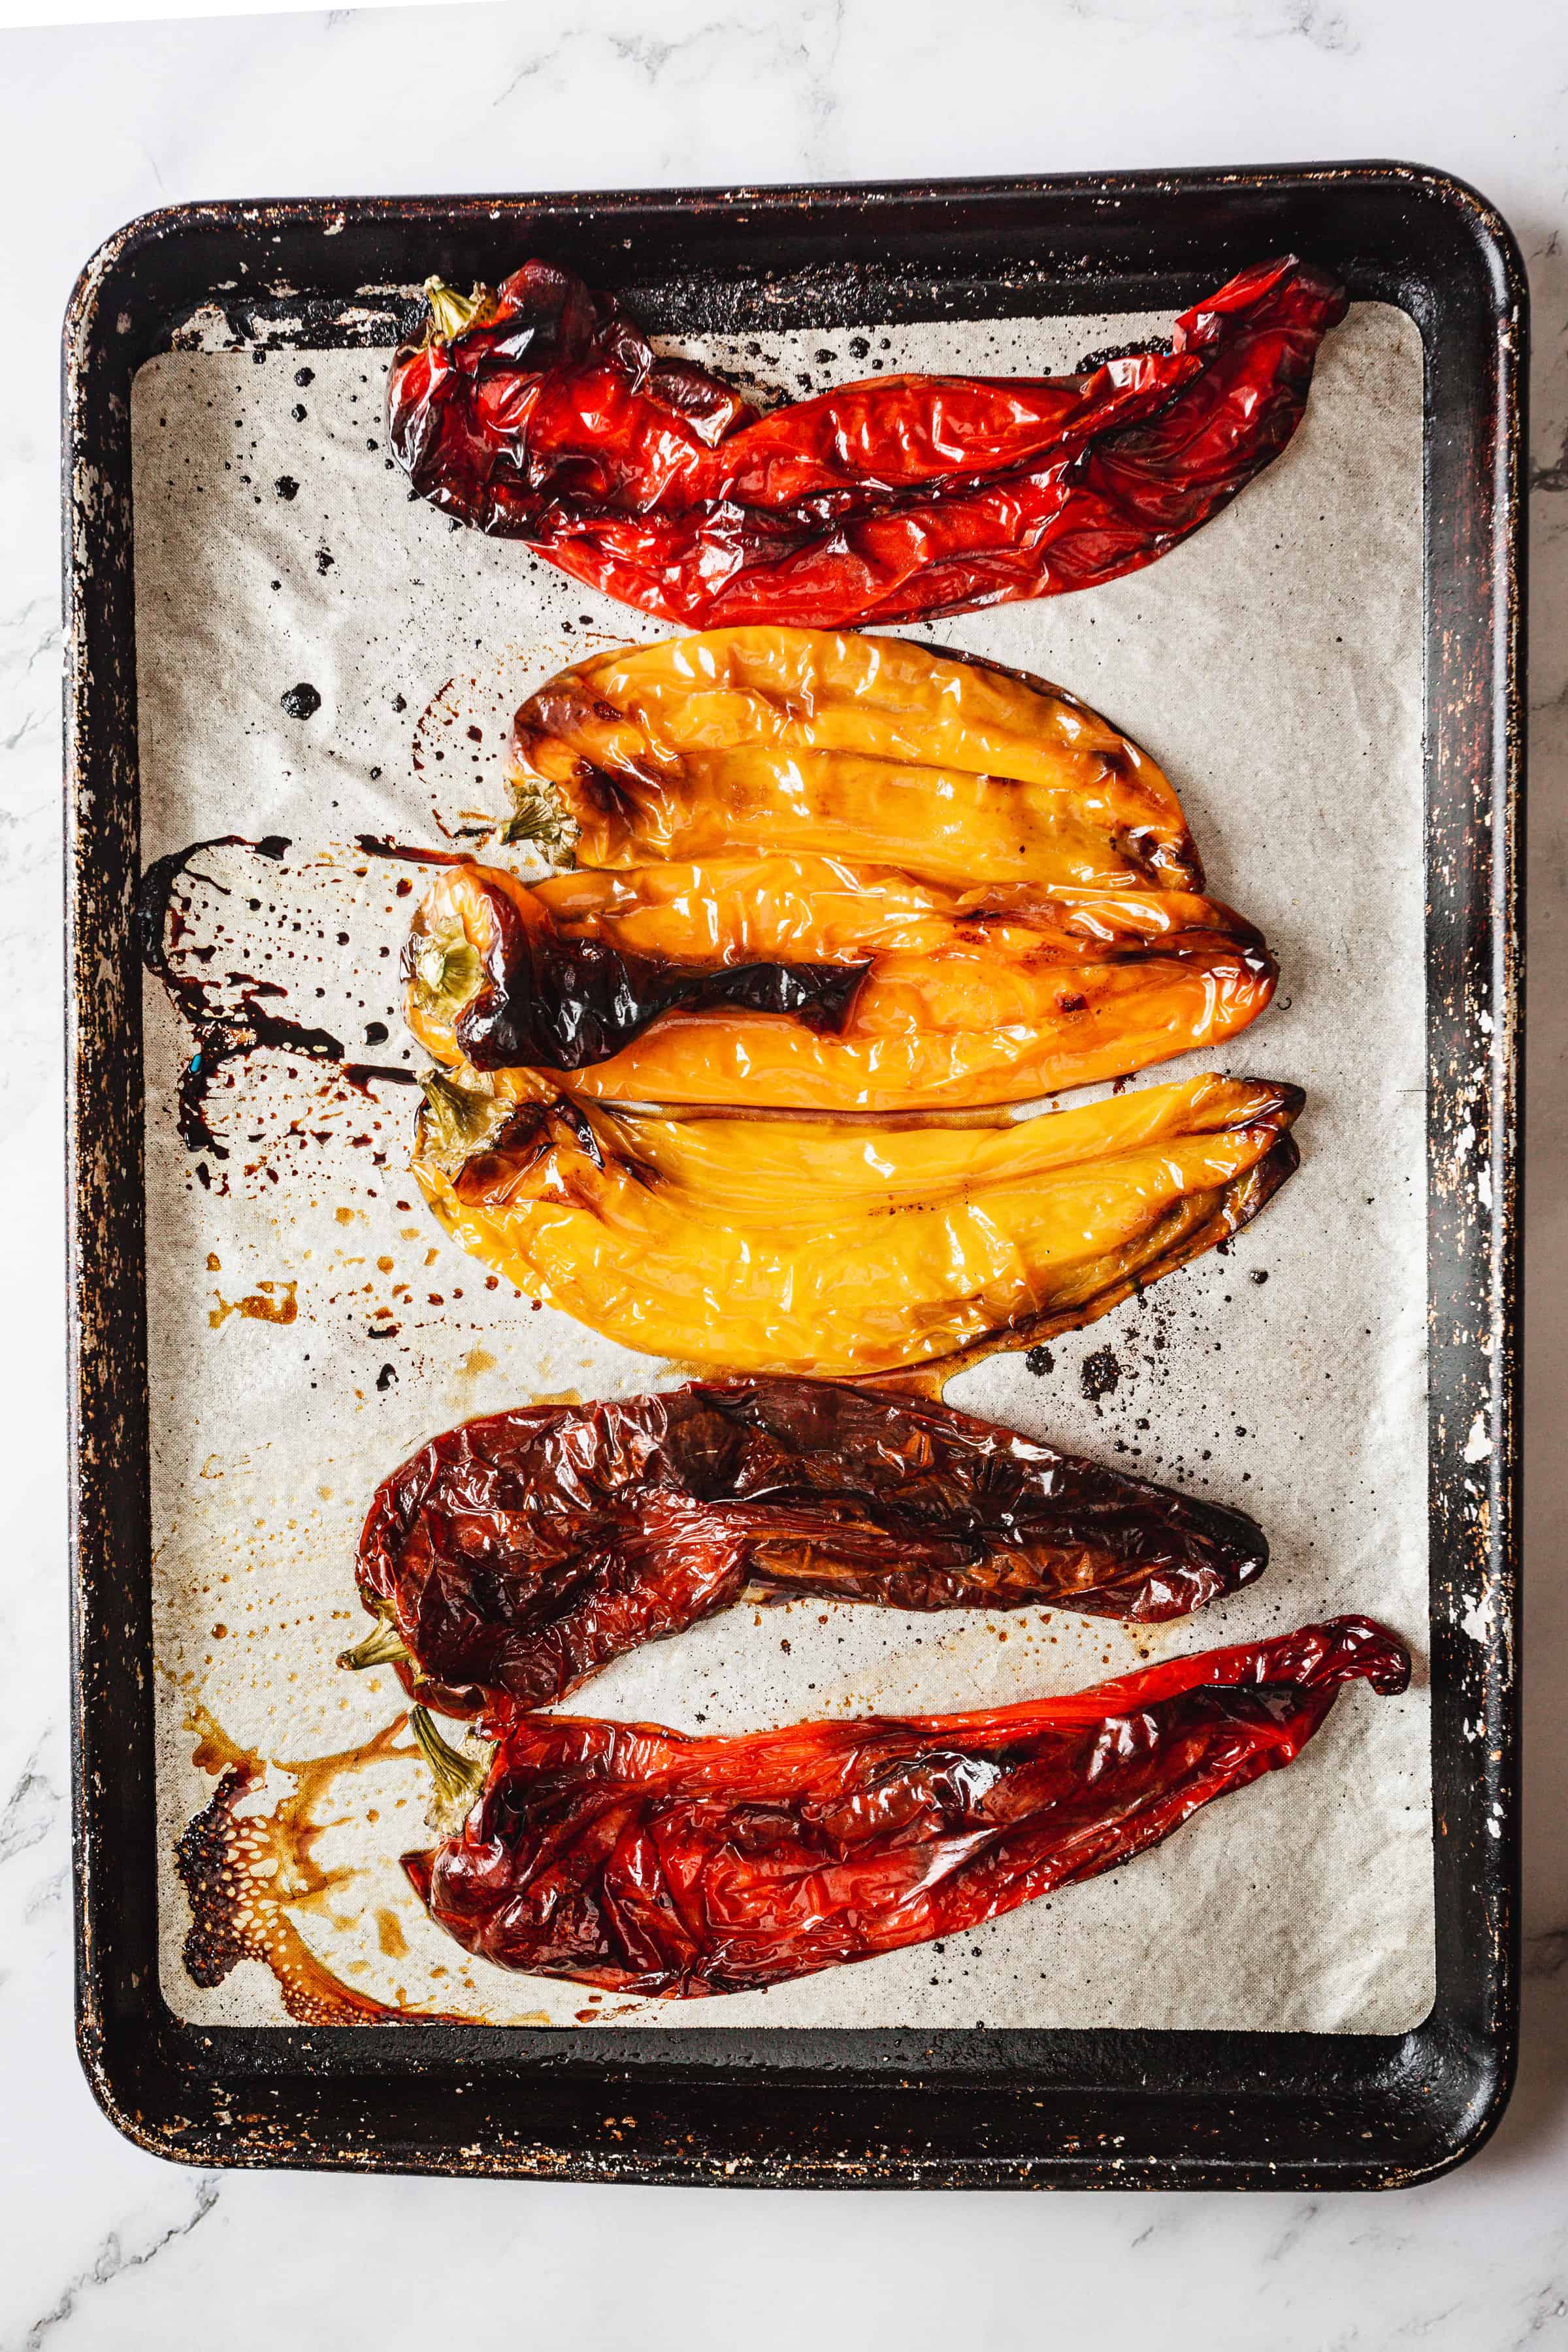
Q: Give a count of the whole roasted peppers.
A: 6